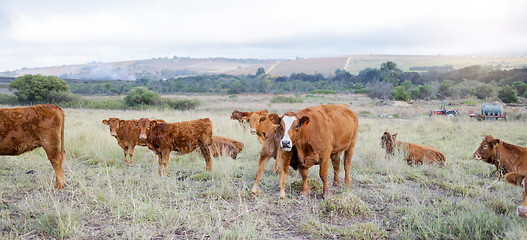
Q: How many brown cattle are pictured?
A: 11